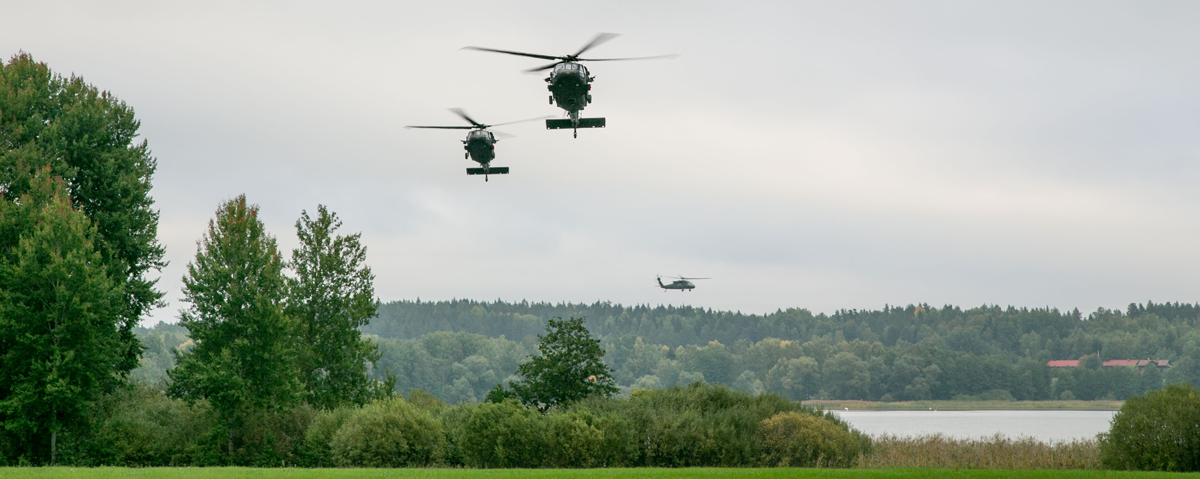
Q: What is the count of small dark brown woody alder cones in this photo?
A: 0